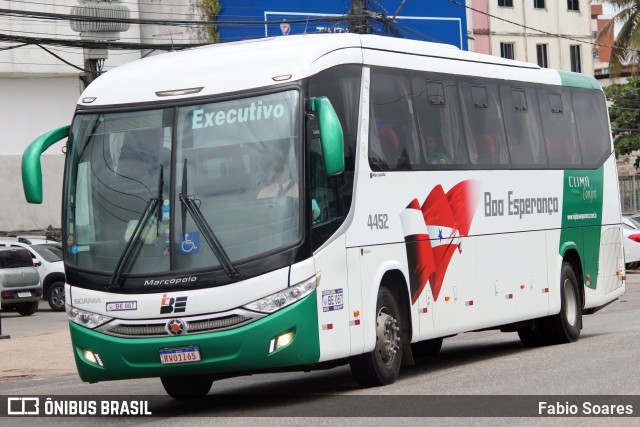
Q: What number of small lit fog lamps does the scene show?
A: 2